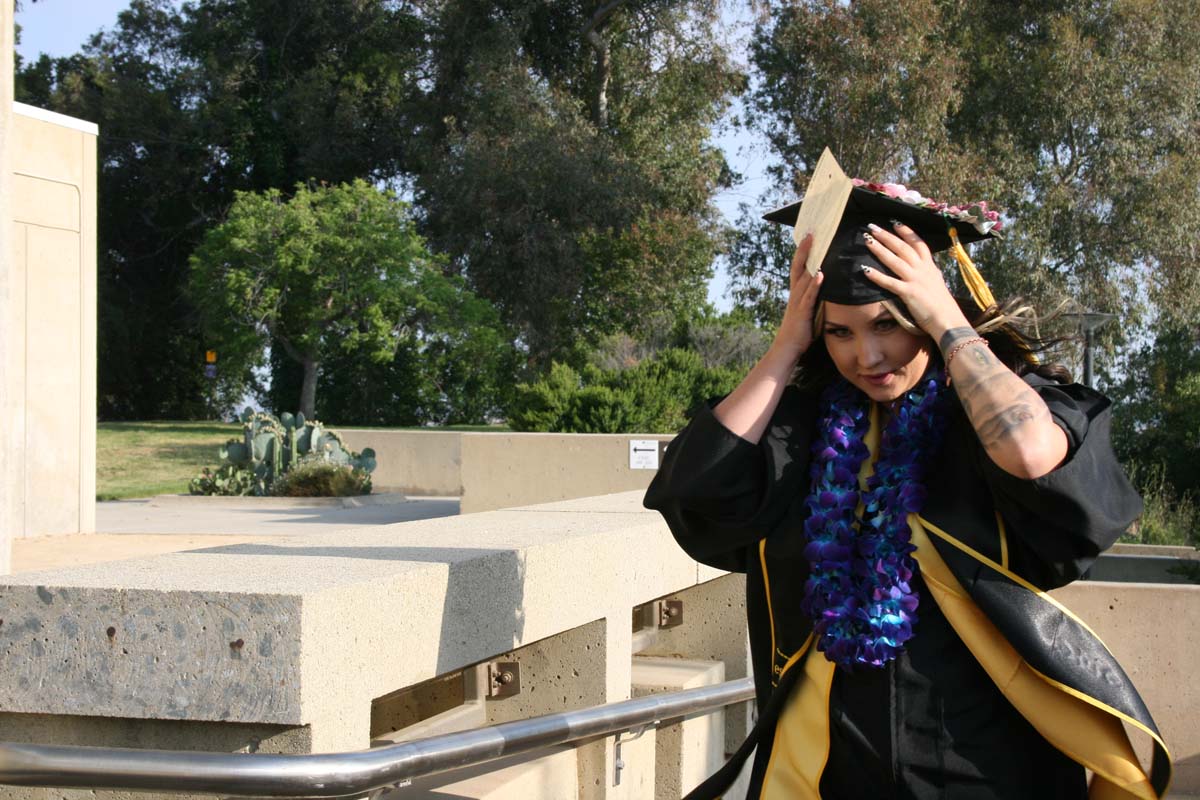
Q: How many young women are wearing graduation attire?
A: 1